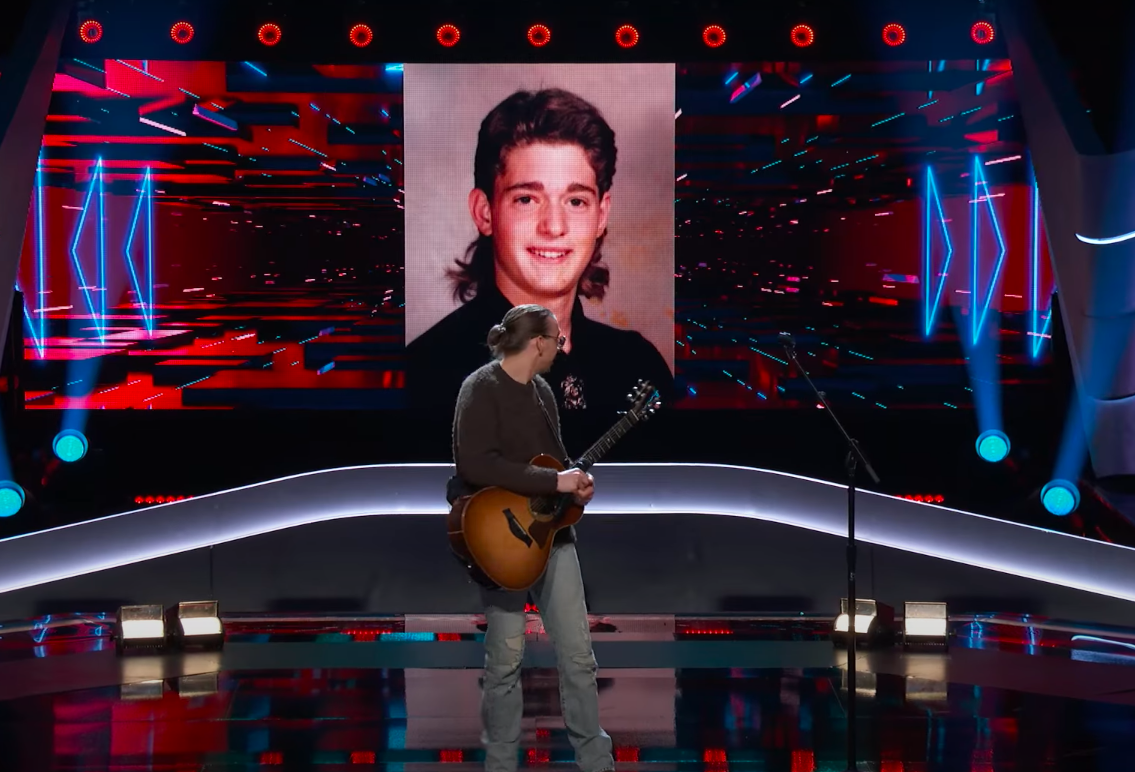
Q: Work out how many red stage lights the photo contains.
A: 11